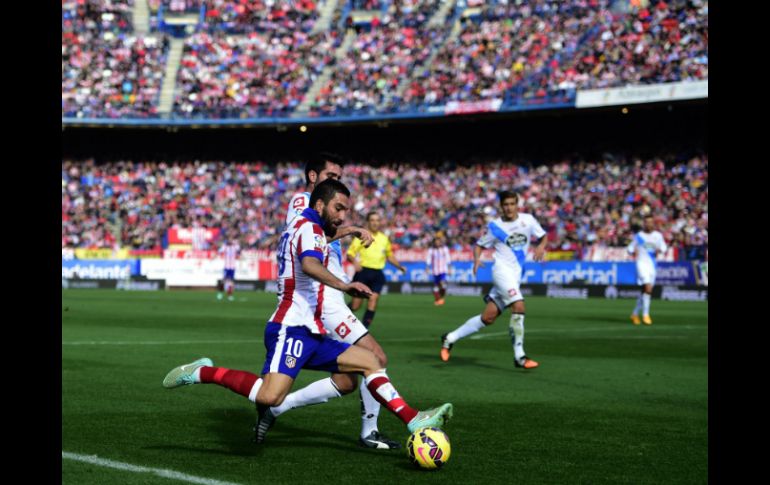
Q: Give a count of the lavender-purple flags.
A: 0